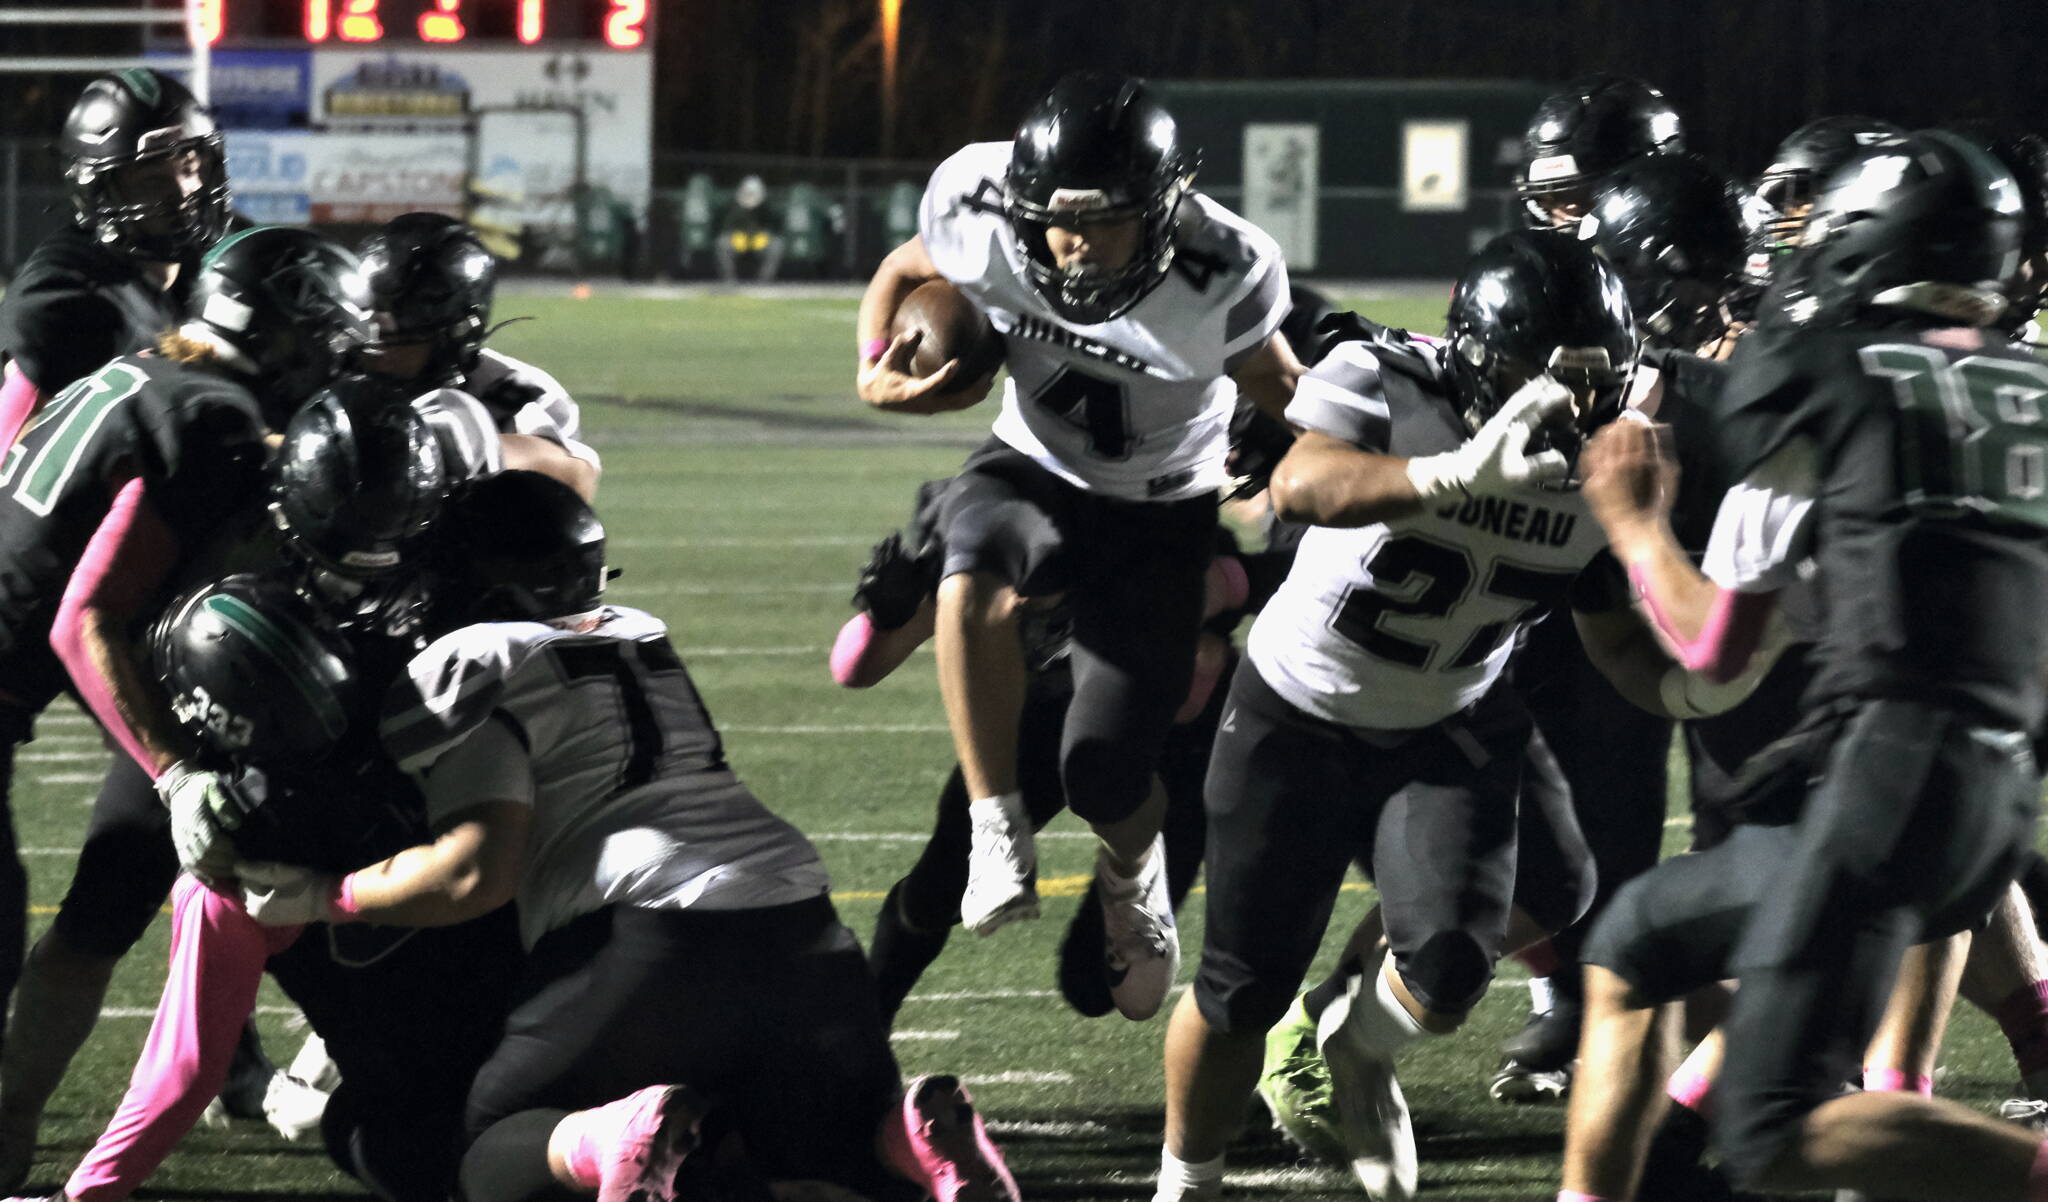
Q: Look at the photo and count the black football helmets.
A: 13